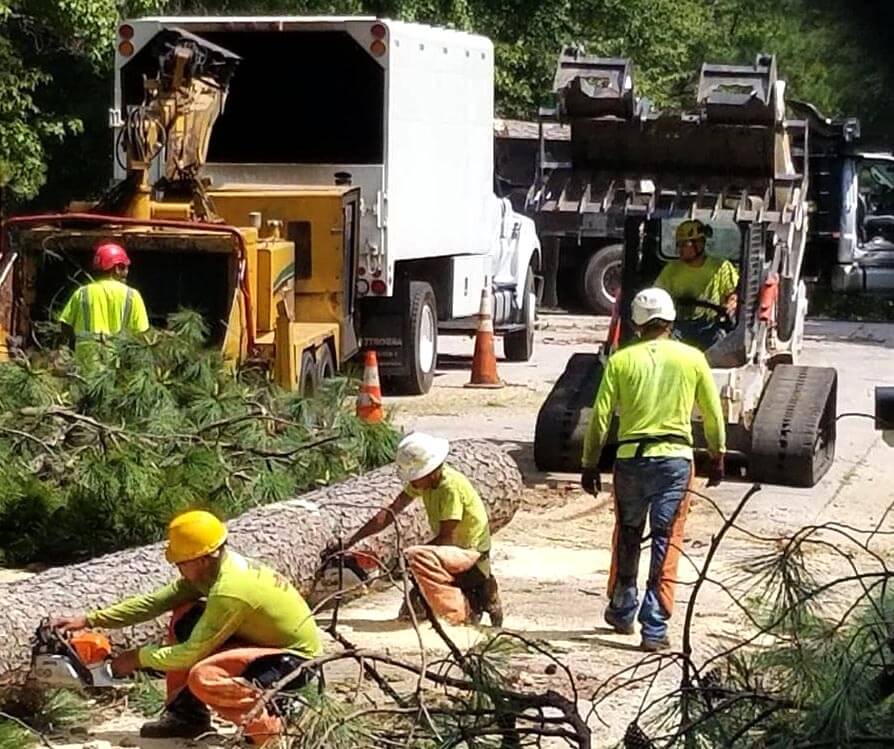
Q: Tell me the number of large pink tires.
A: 0